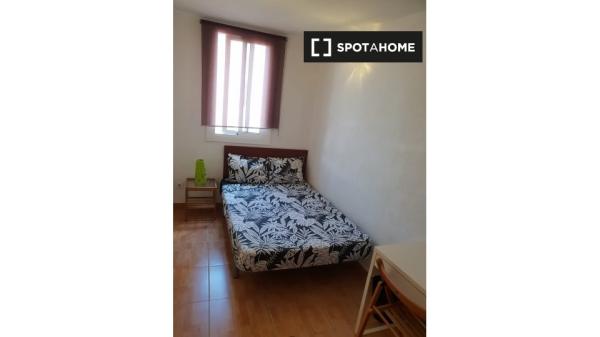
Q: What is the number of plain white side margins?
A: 2